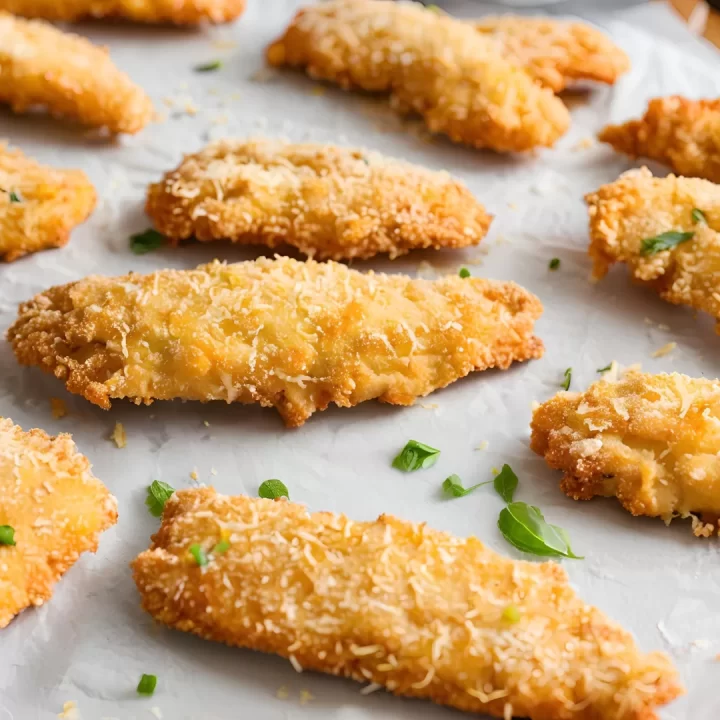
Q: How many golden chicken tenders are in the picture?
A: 12